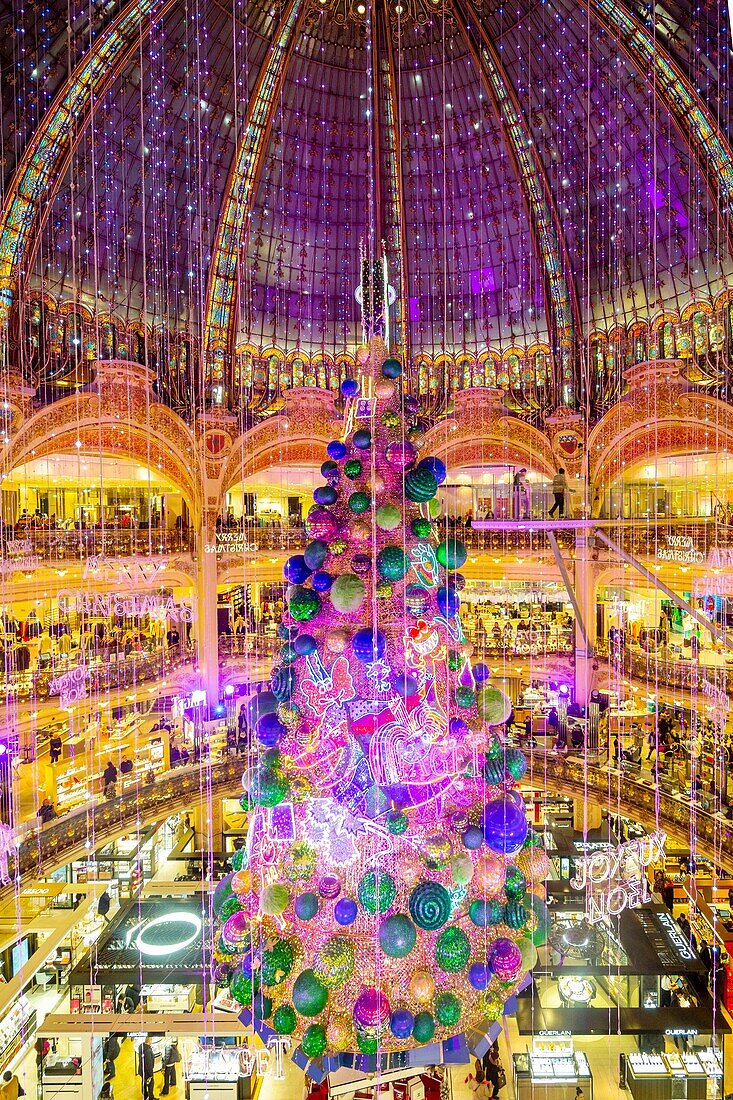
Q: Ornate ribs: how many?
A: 5